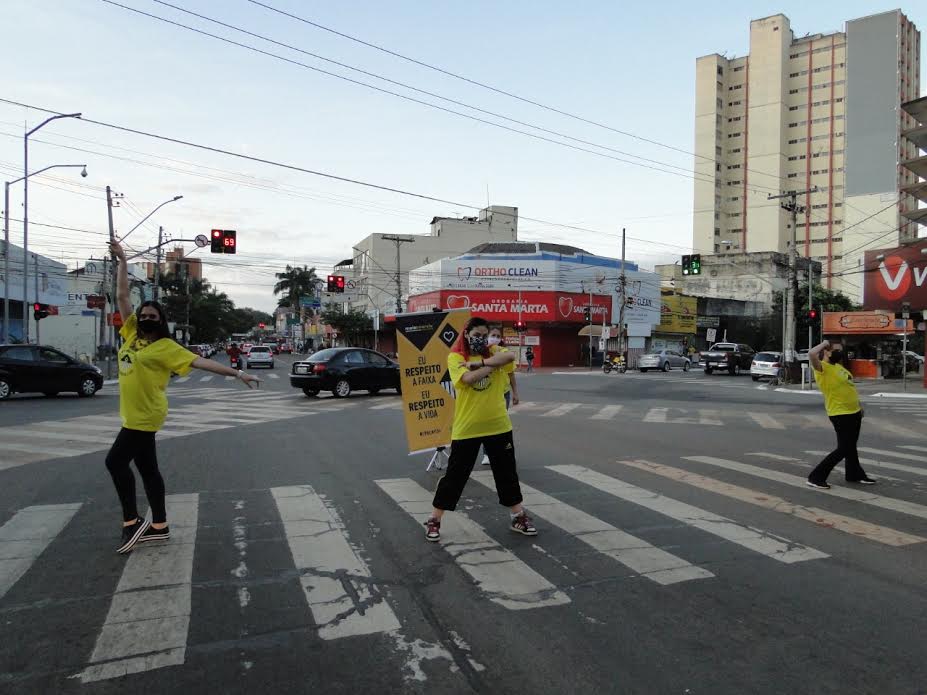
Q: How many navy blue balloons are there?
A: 0